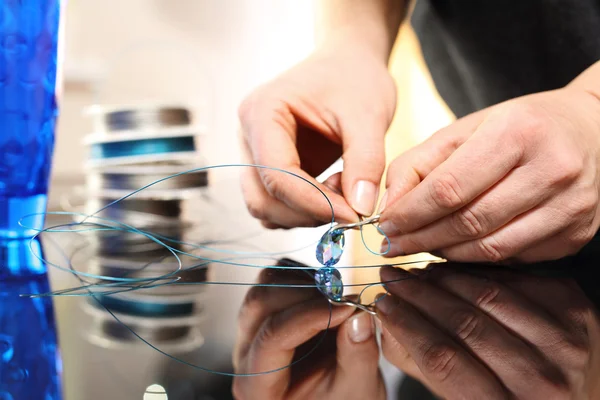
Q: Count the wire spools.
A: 4